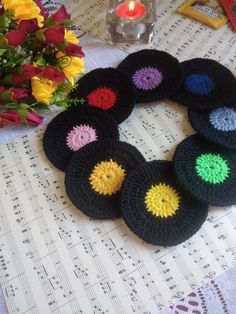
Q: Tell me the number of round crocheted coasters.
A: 8